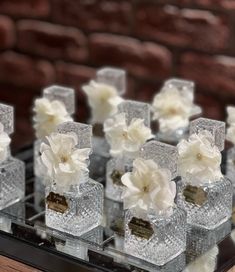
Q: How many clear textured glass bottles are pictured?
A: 9